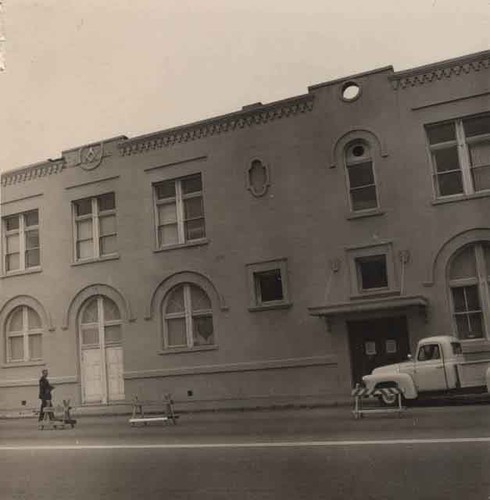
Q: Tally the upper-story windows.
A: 5